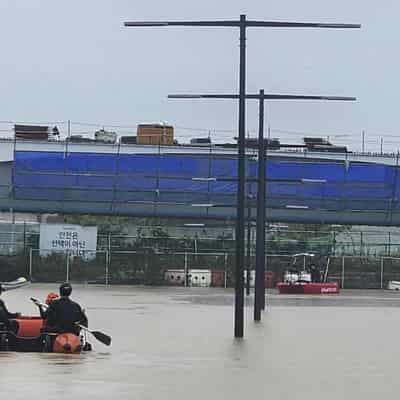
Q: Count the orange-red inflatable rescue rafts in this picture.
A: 1